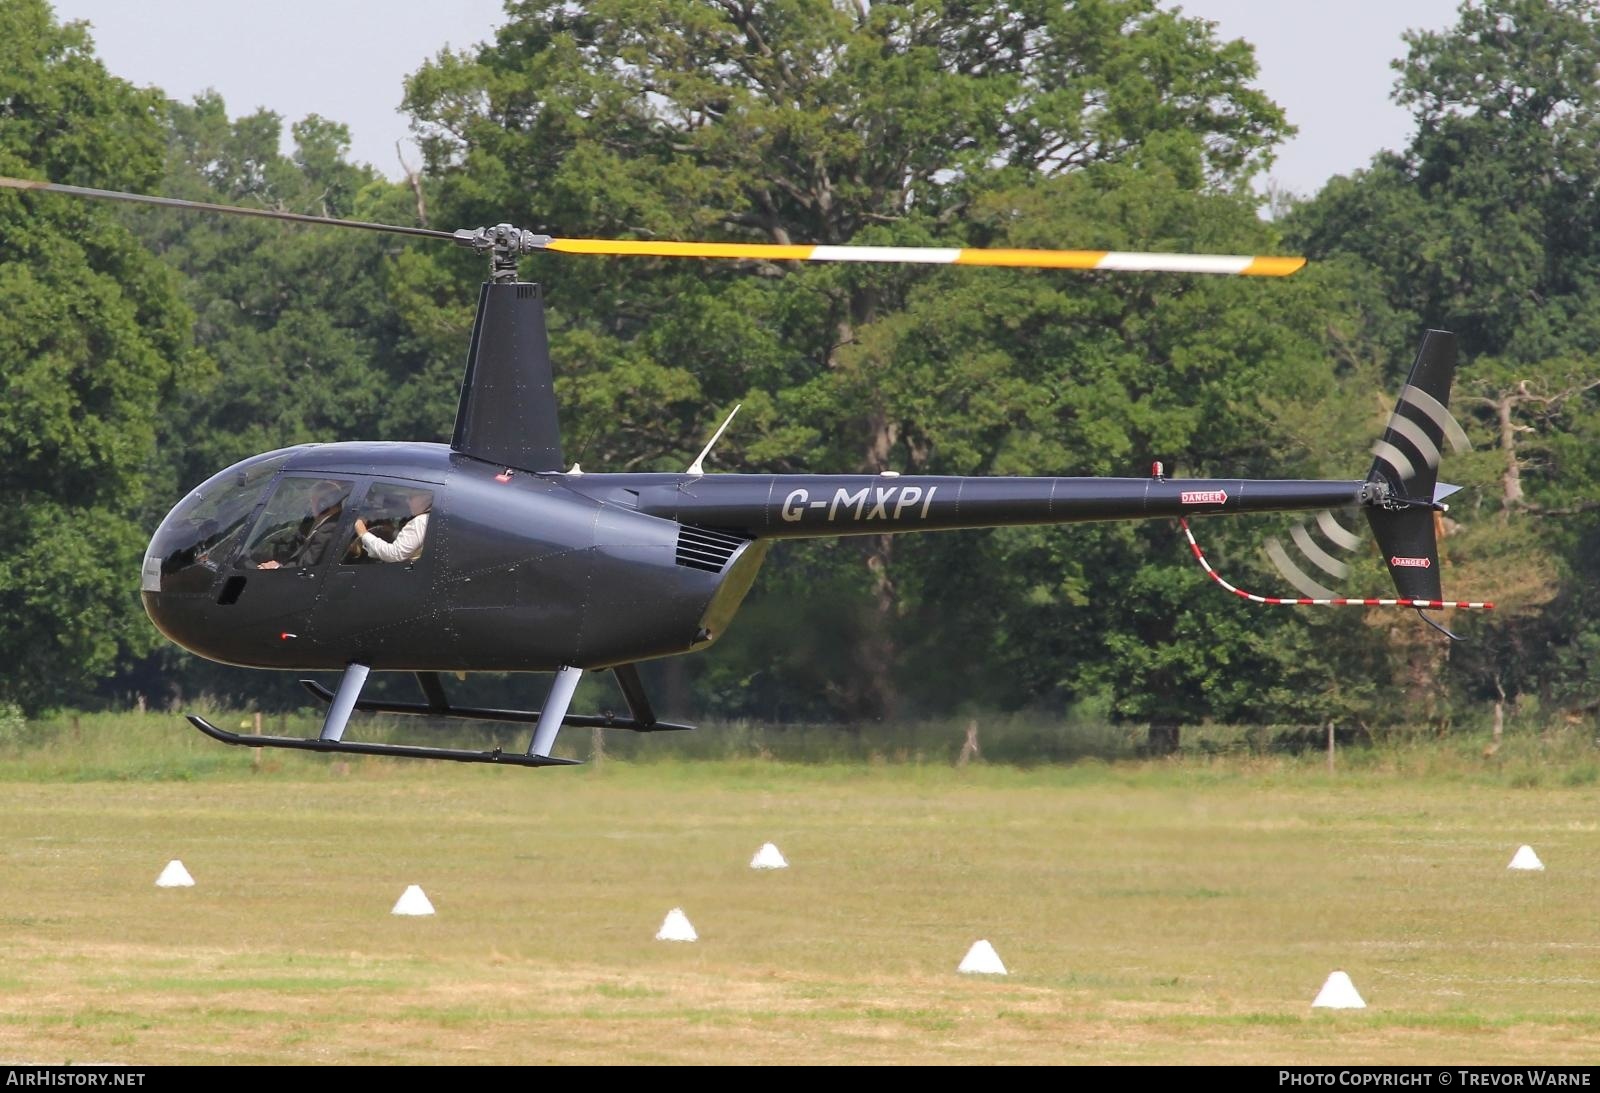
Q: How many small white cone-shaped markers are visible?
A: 7